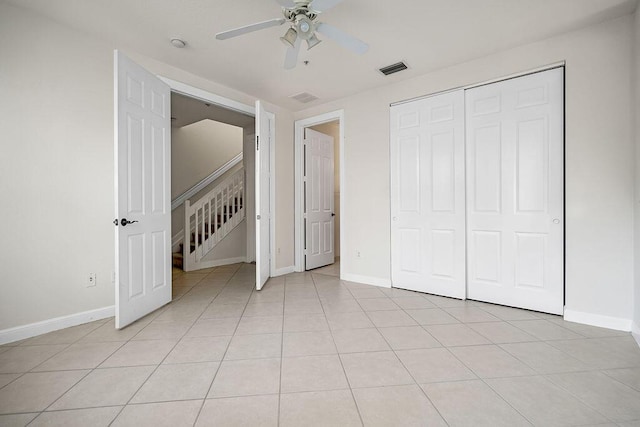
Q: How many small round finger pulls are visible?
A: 2